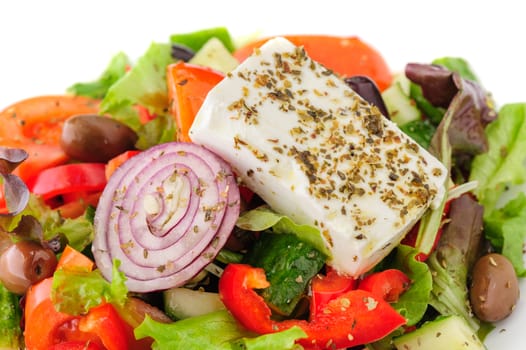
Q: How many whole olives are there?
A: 3